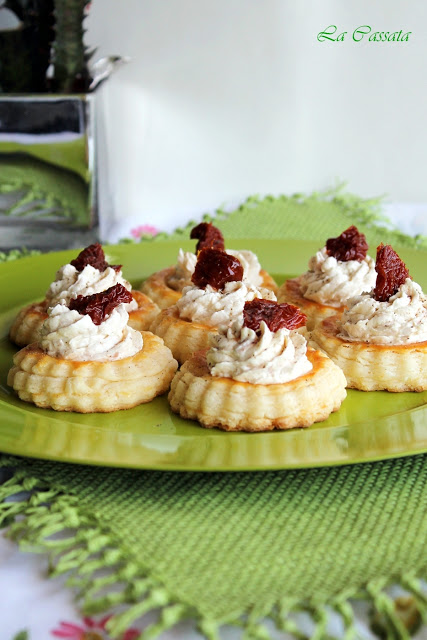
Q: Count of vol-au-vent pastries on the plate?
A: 7